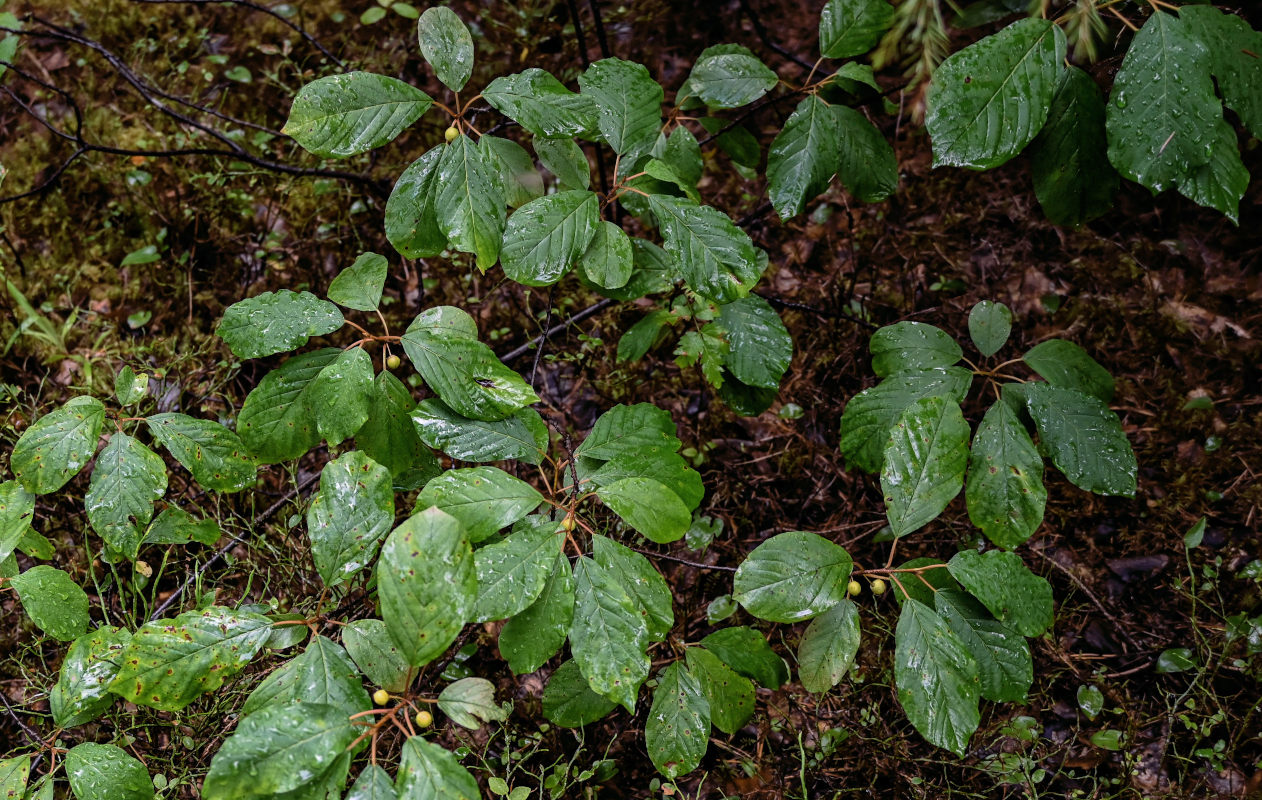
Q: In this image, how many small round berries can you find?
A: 7